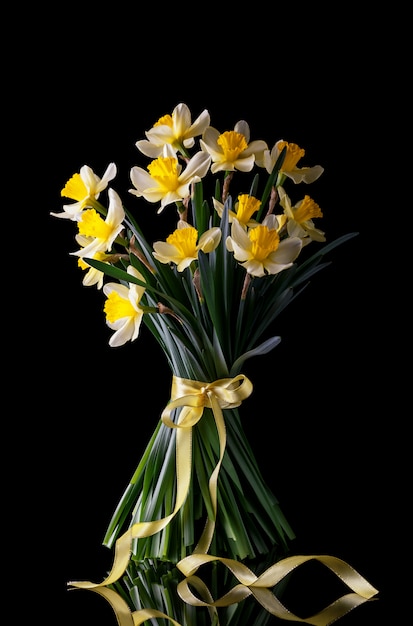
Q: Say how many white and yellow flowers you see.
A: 12